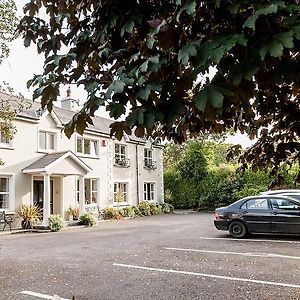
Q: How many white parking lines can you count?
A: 4